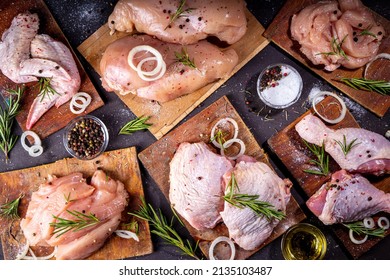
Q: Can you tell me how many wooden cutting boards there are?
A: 6